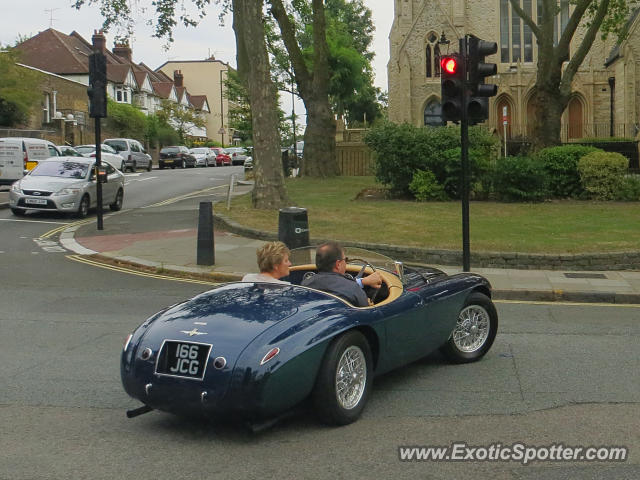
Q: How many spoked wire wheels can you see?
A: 2